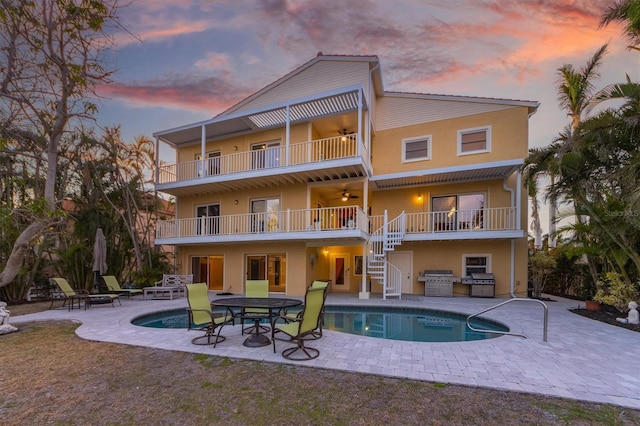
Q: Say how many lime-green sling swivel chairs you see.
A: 4